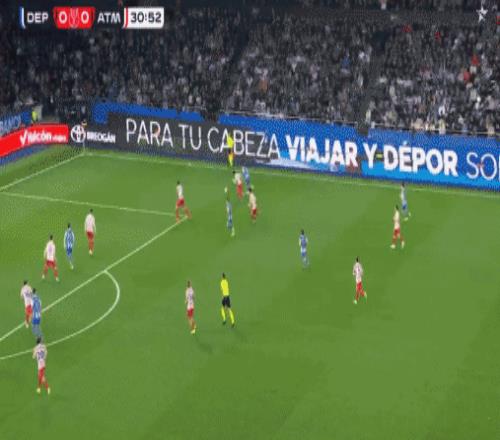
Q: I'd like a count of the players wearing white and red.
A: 10